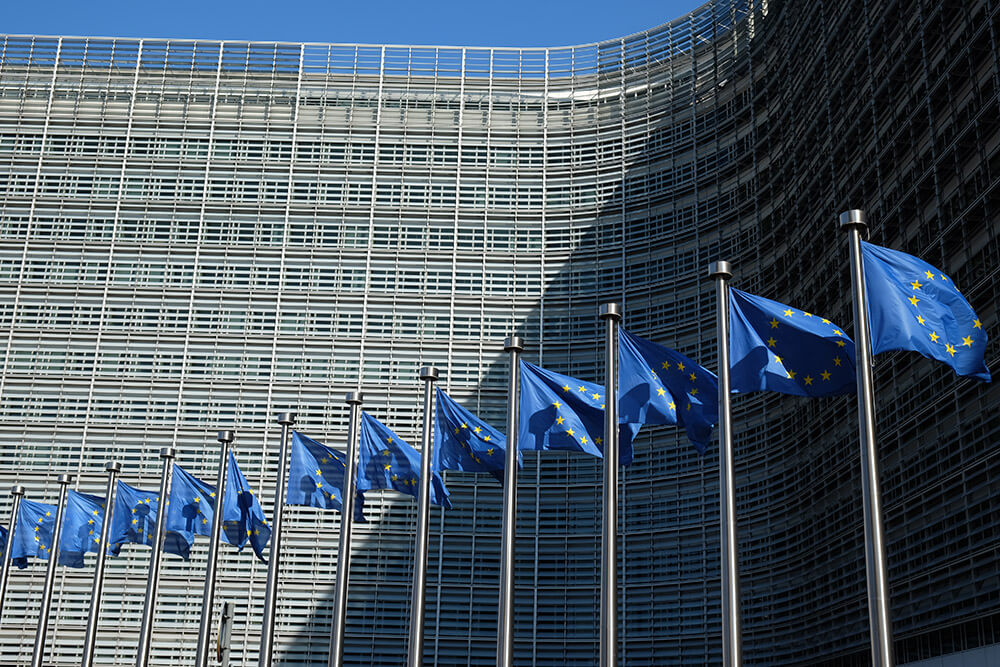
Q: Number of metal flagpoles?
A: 12